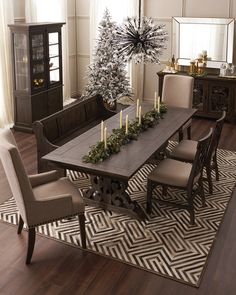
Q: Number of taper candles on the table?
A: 8